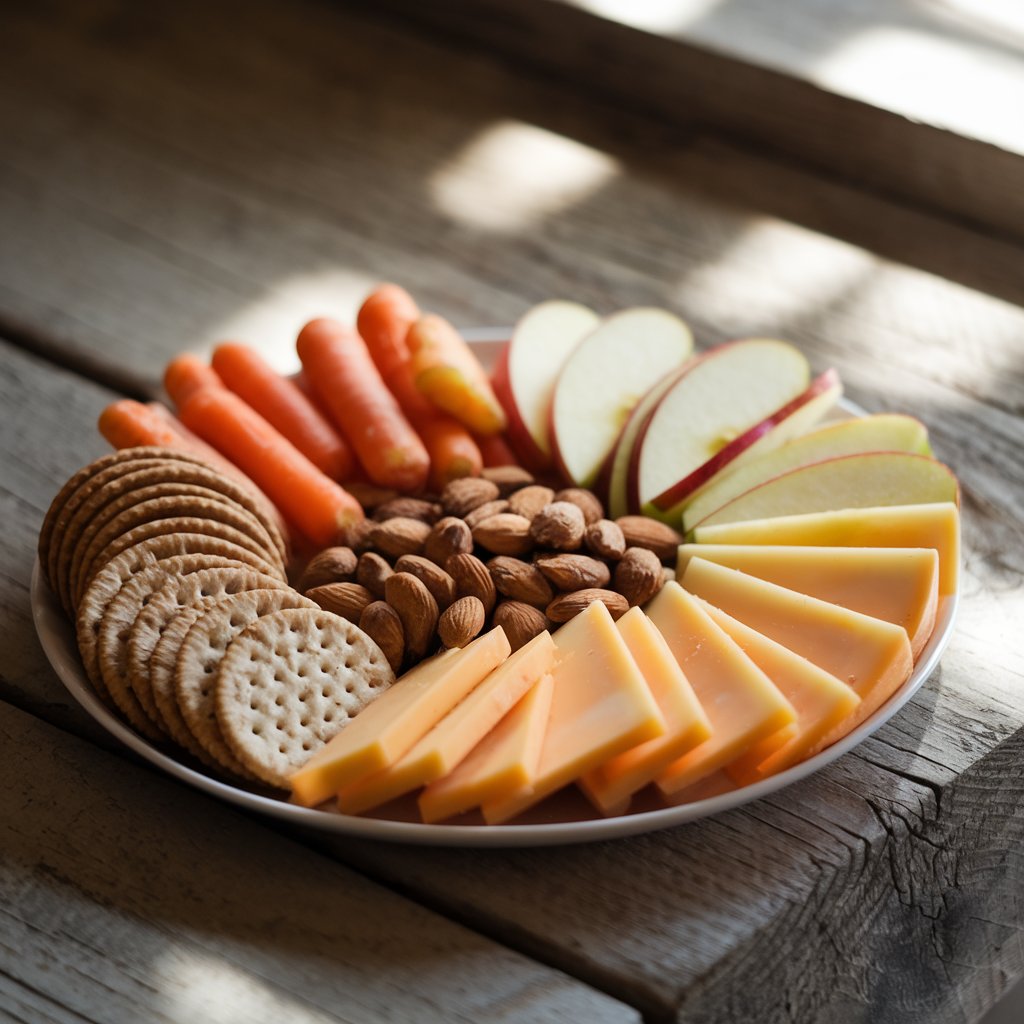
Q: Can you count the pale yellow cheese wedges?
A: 10